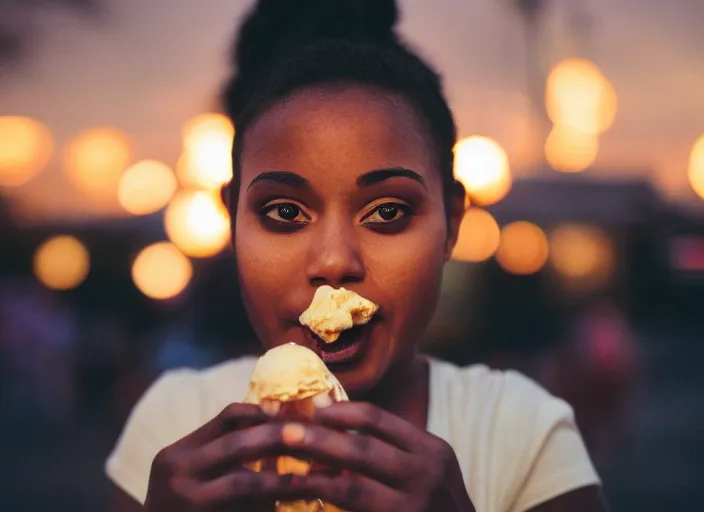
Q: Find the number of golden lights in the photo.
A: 14